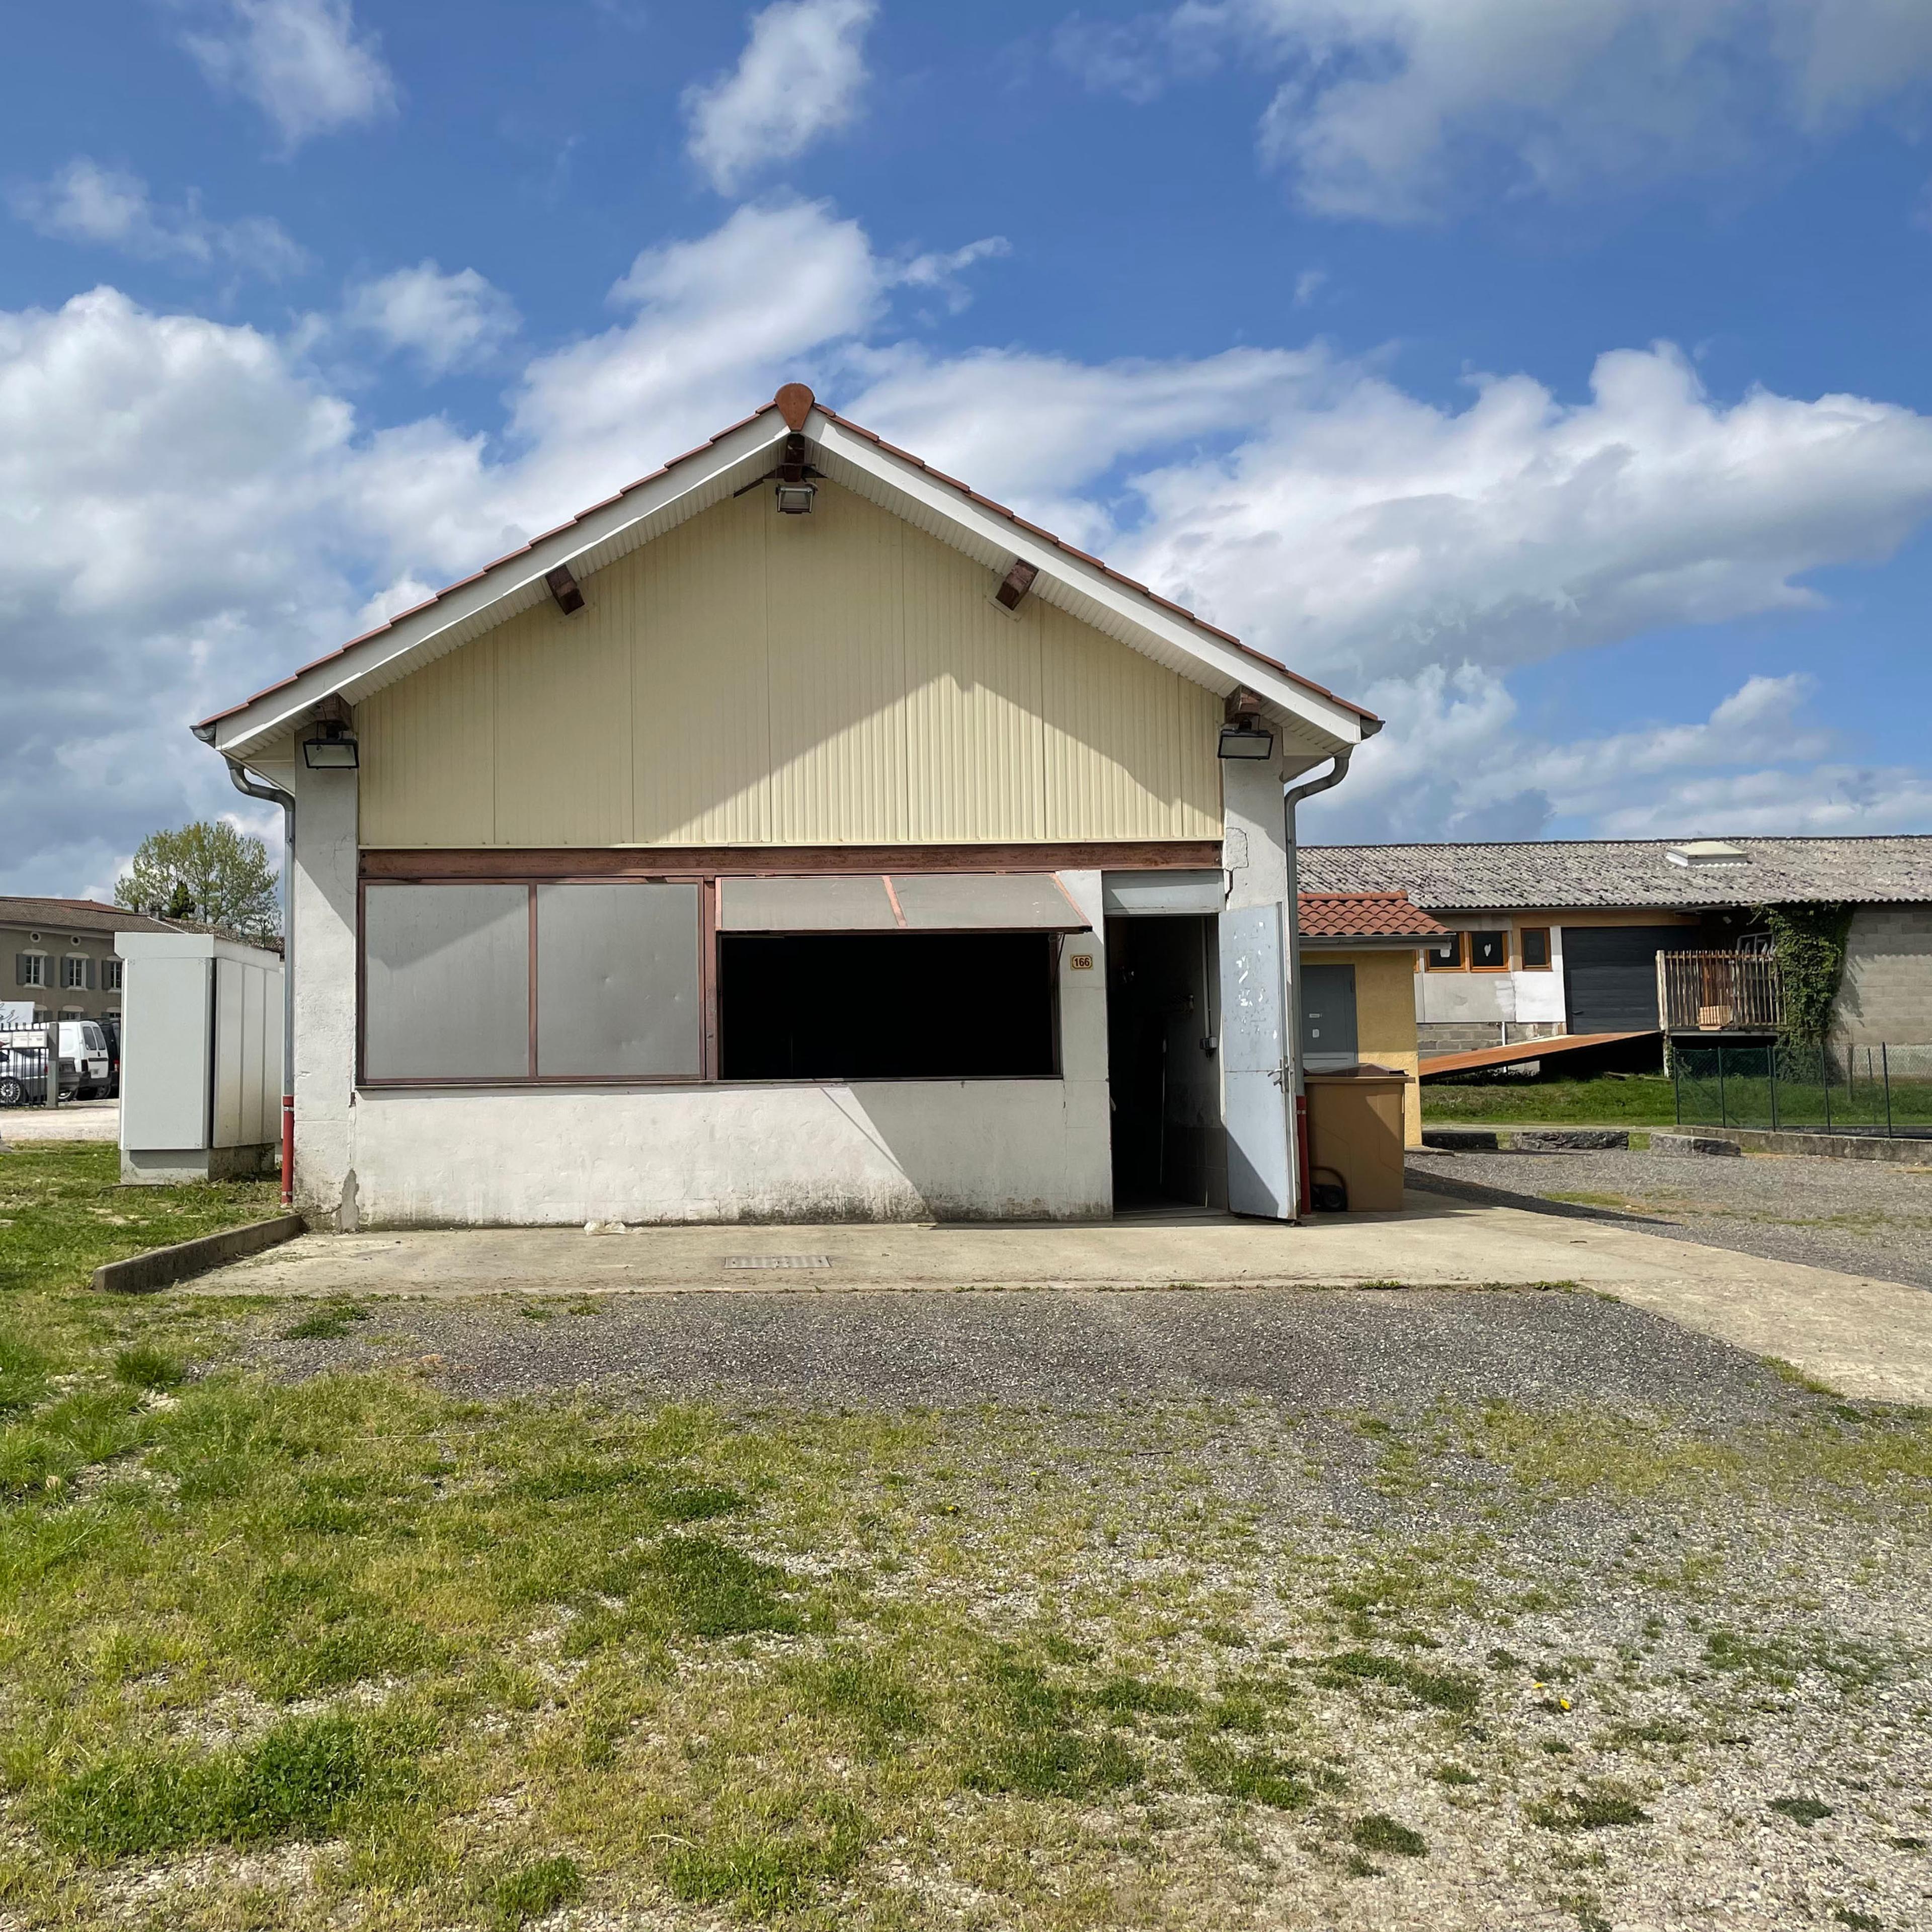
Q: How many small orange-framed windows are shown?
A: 3